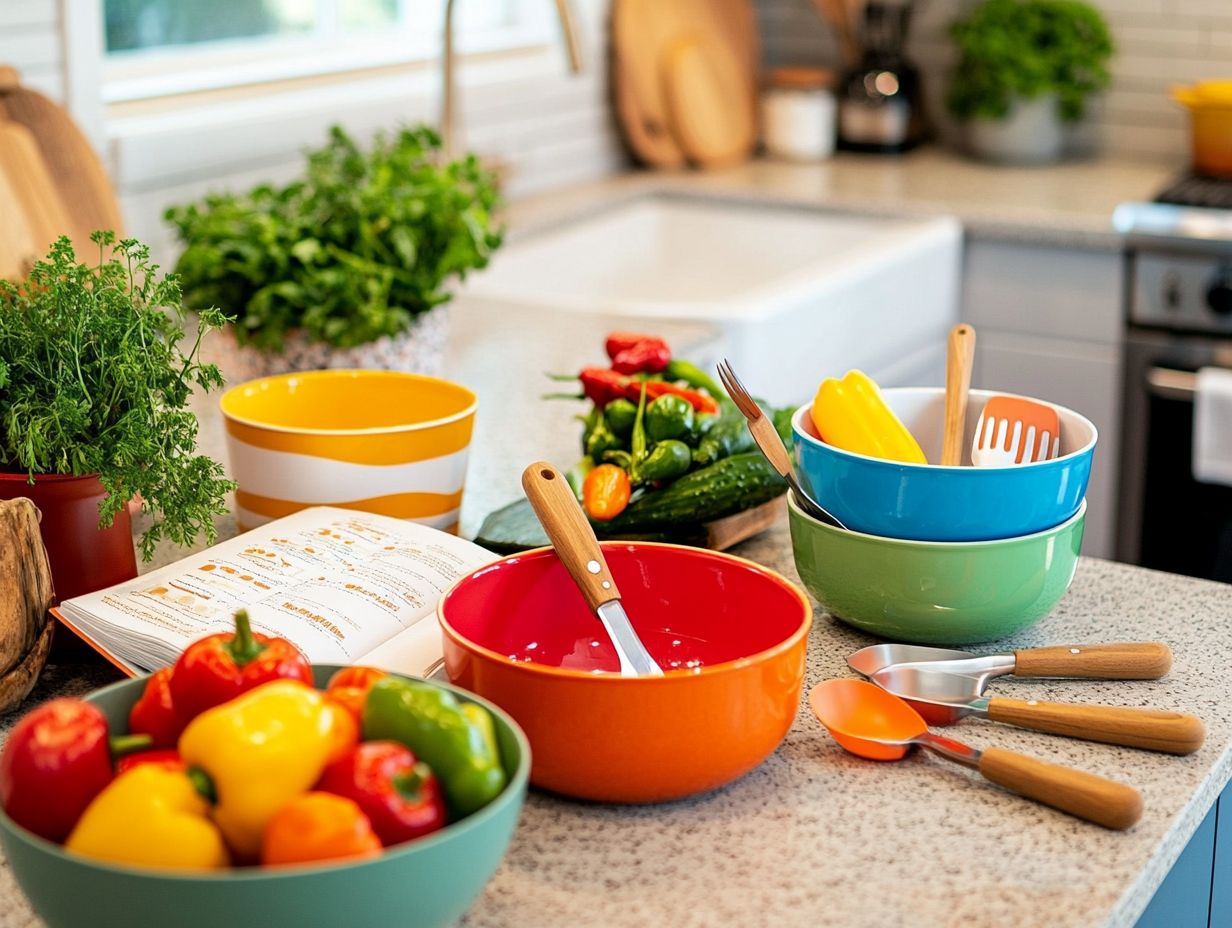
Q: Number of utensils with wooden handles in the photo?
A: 6